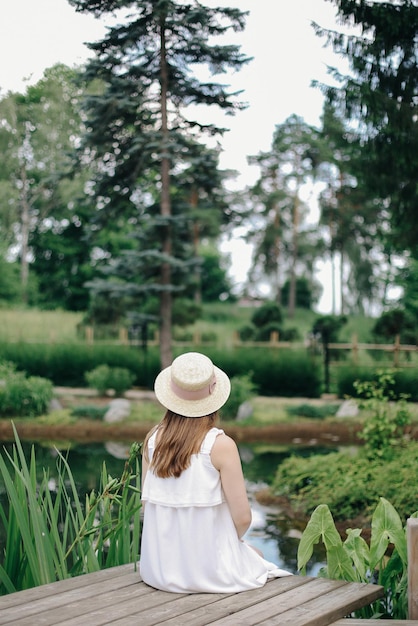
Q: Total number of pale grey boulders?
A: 4